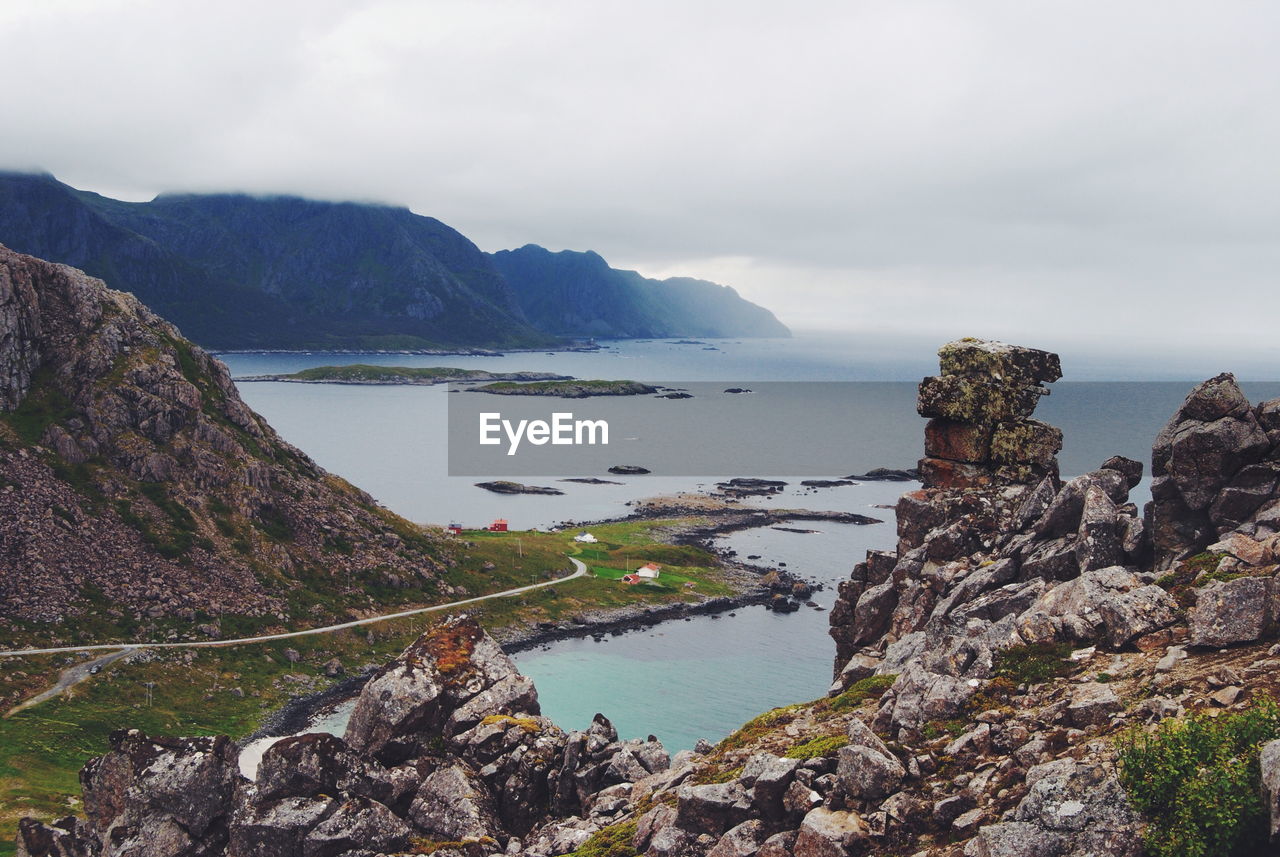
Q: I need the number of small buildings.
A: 5